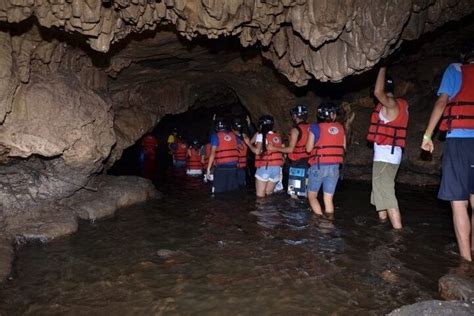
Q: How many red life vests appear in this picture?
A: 11